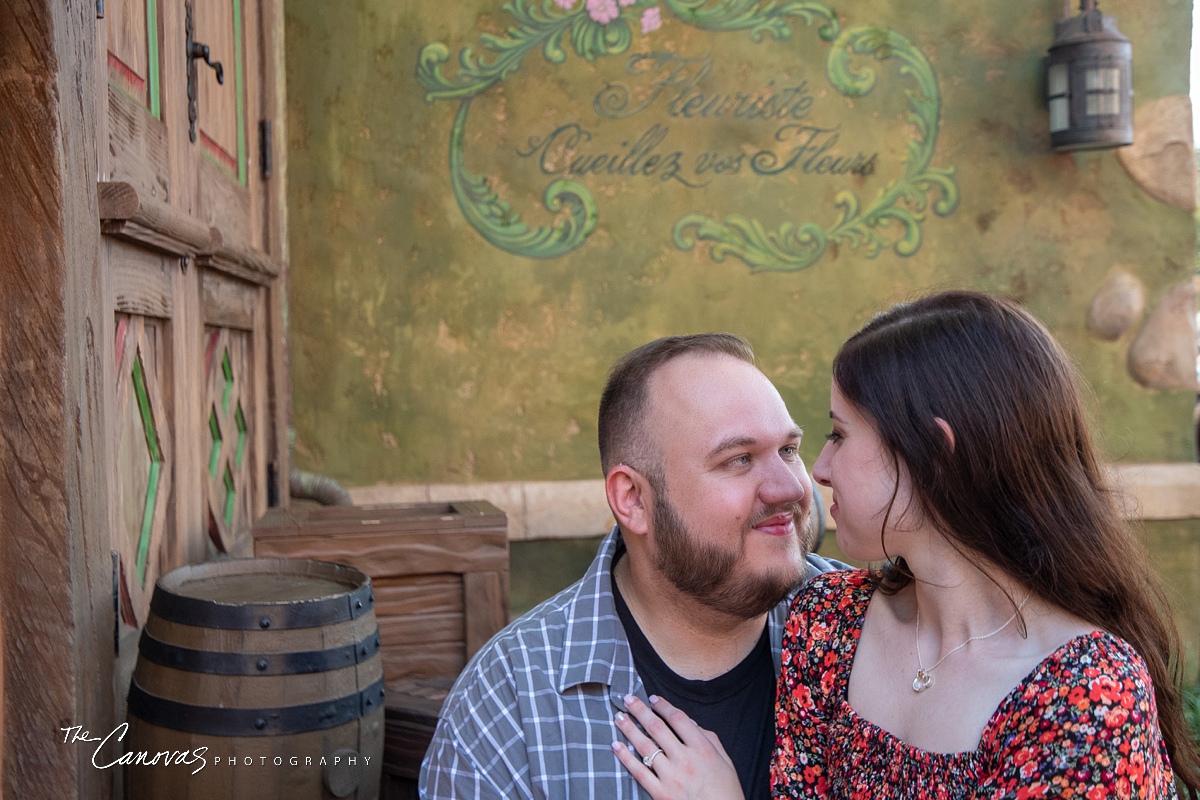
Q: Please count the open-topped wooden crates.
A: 1